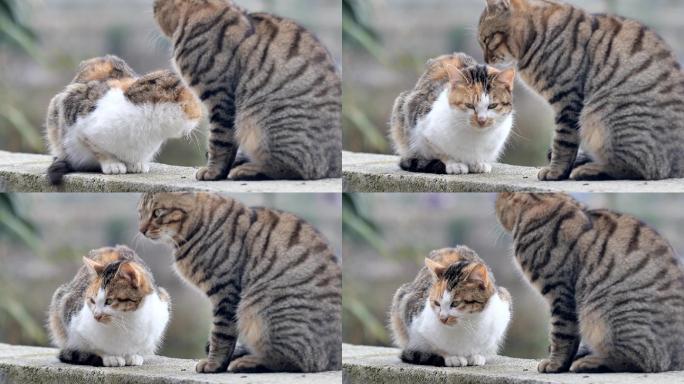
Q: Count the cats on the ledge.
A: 2